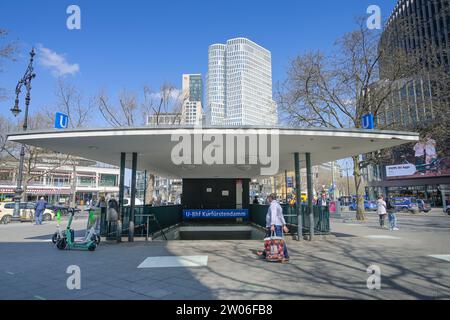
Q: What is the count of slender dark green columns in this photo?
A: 4